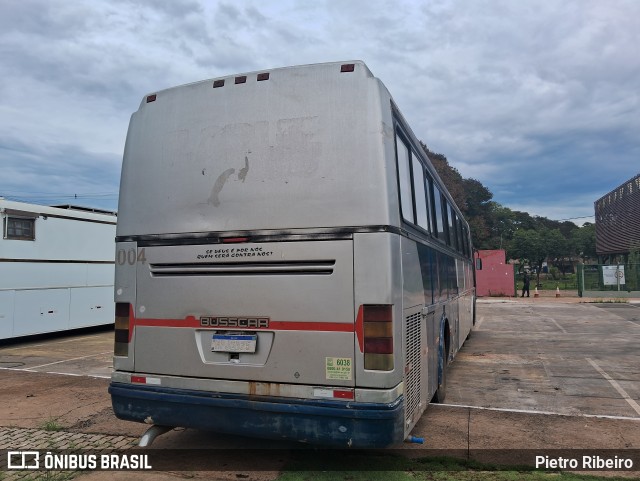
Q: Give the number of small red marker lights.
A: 5